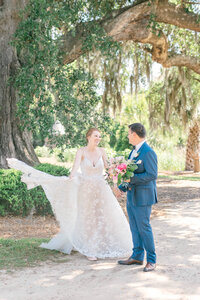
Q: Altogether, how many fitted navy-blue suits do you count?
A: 1